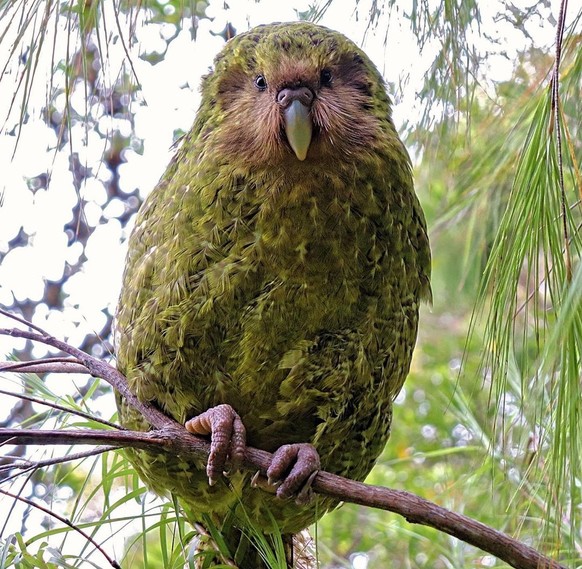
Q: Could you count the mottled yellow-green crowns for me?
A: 1